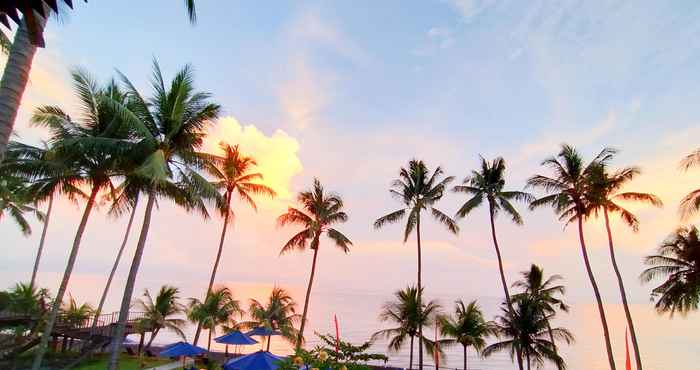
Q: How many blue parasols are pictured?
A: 4